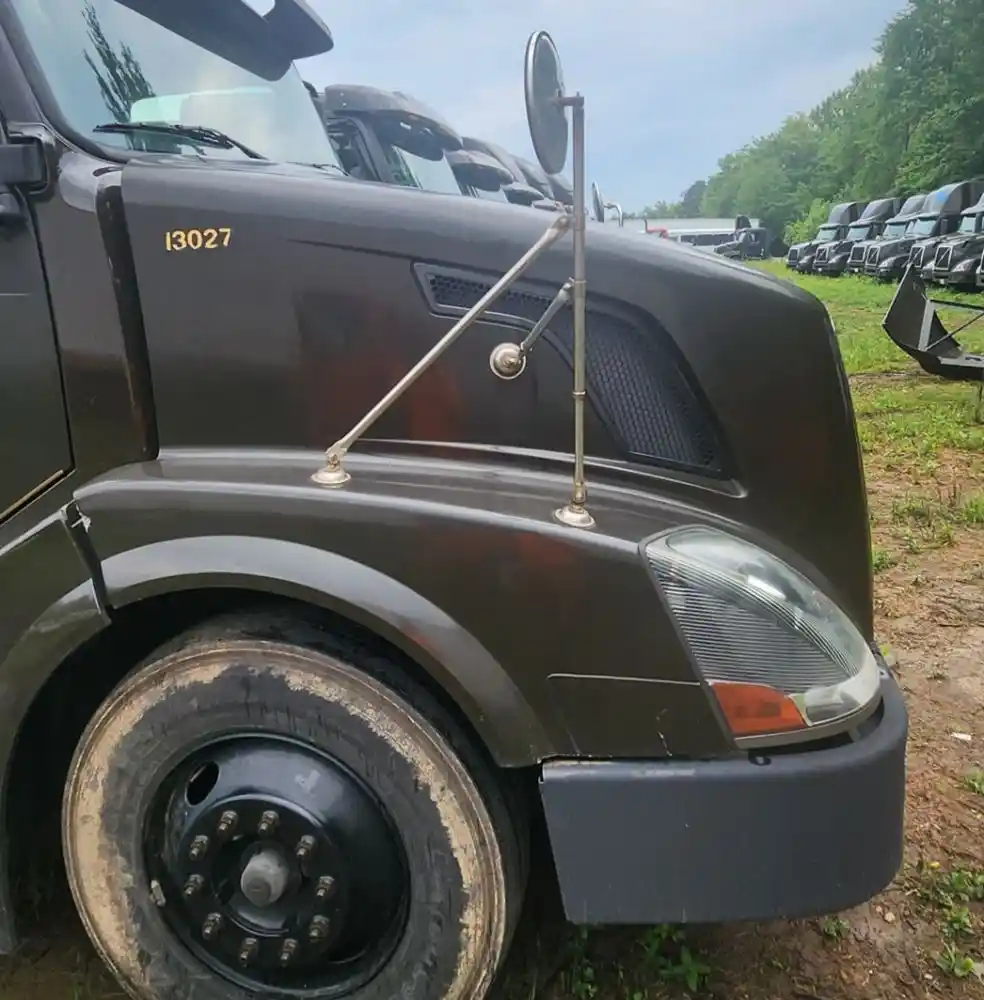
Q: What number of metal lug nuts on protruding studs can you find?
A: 10